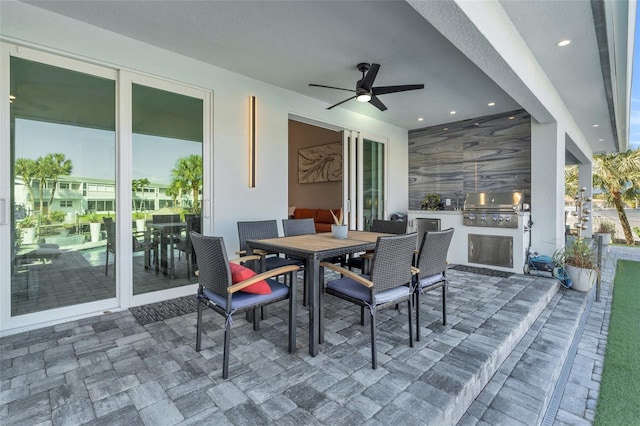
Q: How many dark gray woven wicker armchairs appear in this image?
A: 6